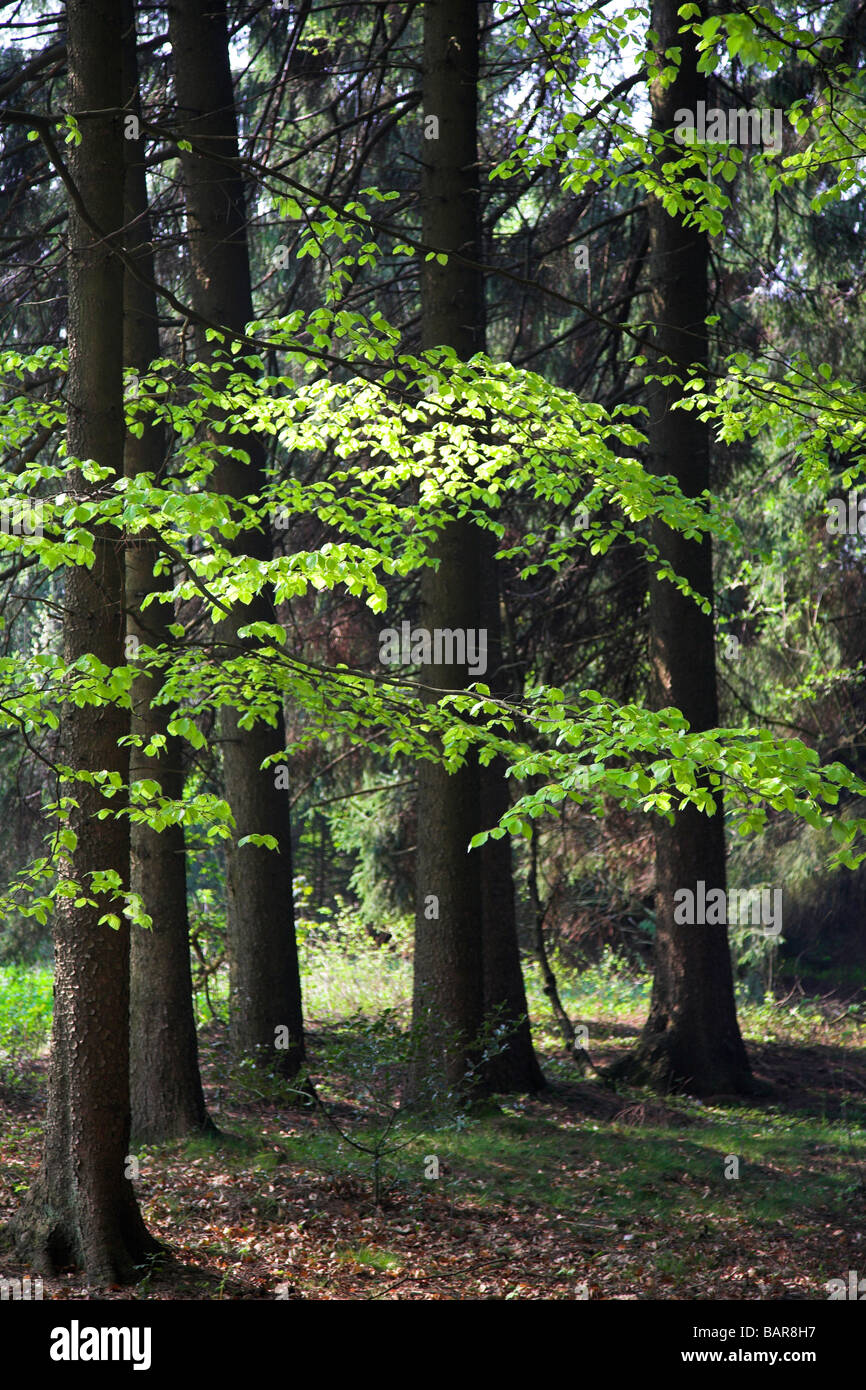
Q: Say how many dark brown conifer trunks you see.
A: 6